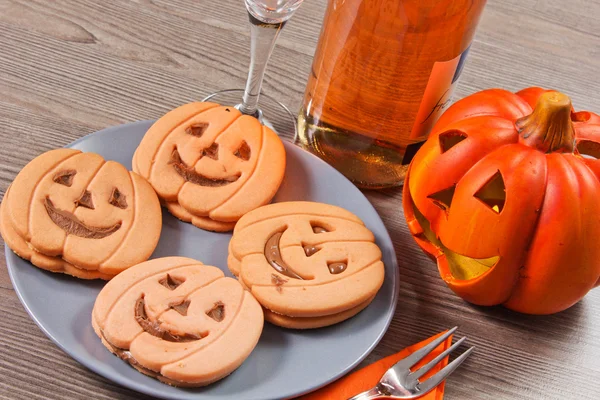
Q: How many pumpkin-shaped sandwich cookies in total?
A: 4